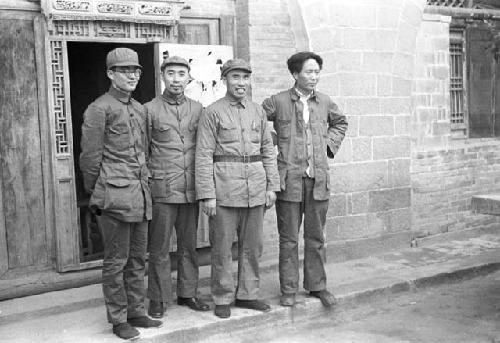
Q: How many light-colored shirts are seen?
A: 1